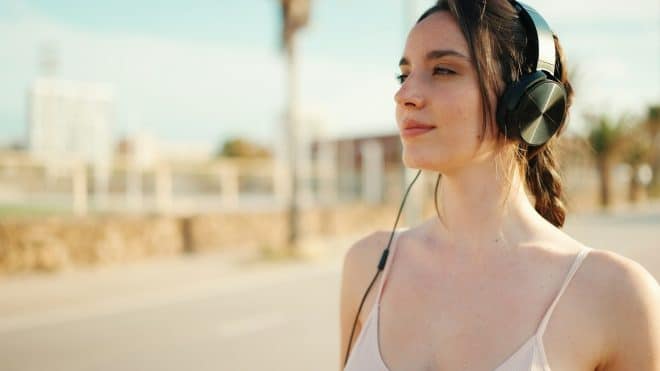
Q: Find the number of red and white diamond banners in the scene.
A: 0